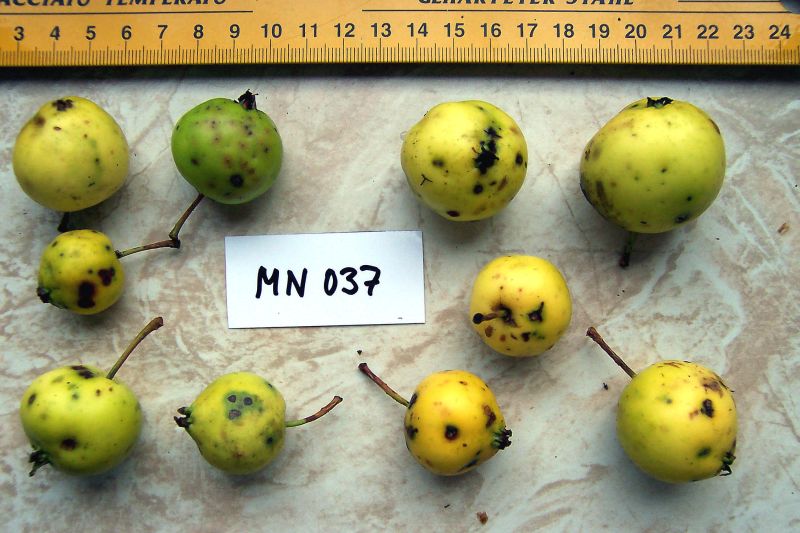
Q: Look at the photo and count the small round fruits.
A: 10